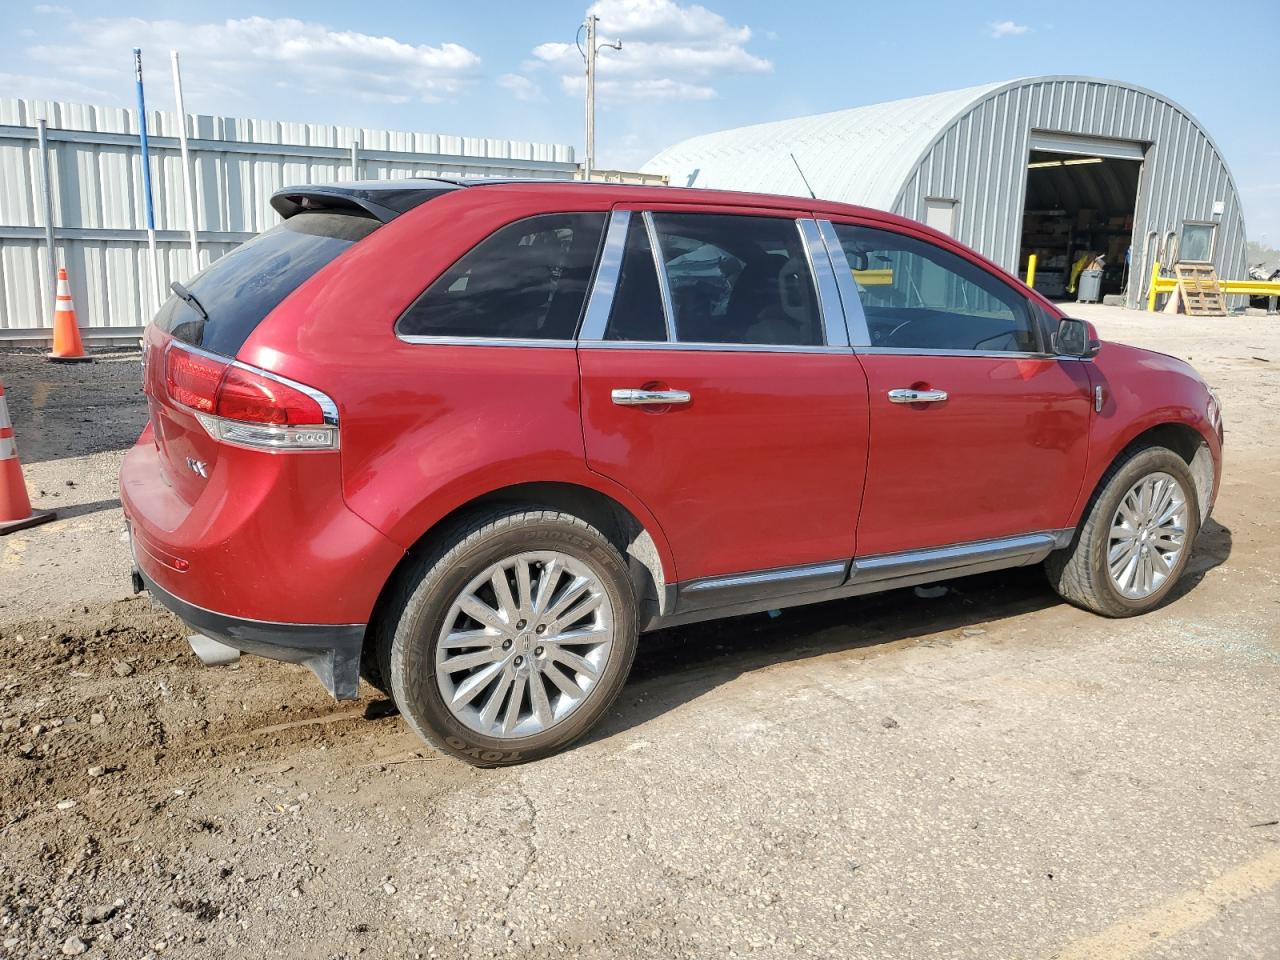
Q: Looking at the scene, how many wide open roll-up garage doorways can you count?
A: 1